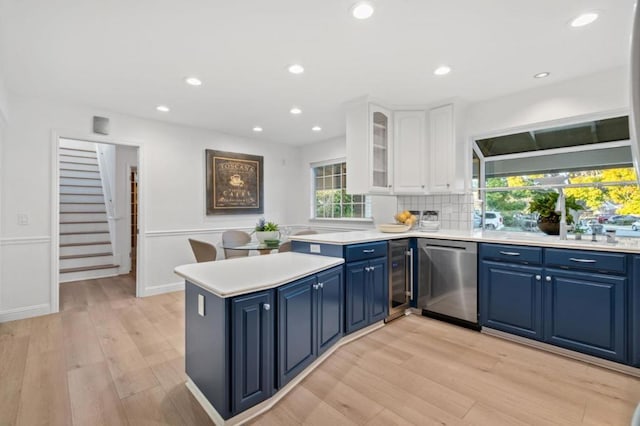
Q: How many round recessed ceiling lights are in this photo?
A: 10